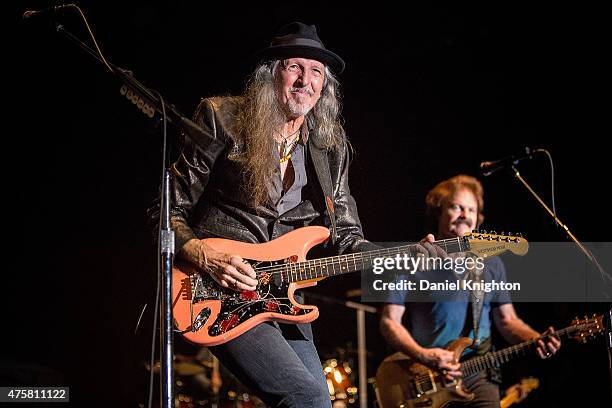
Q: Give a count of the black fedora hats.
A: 1